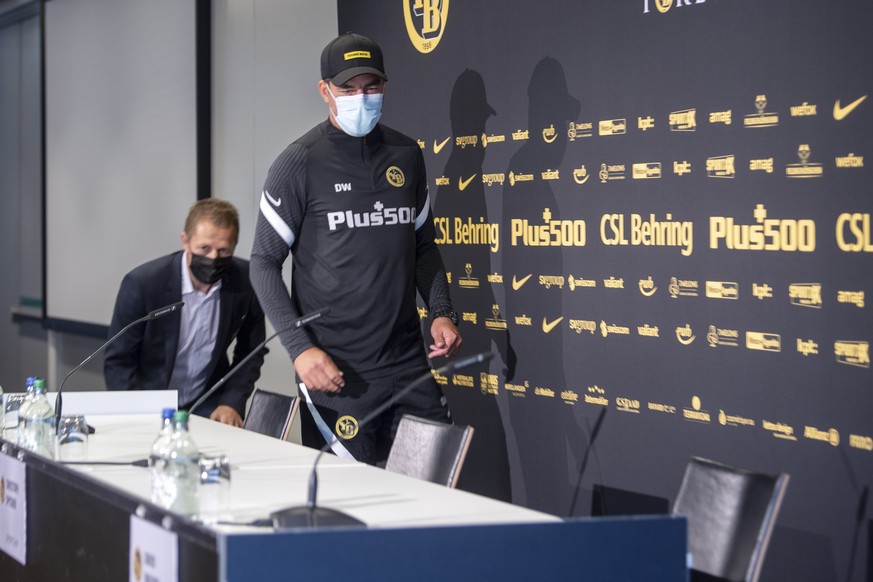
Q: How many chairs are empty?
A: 3